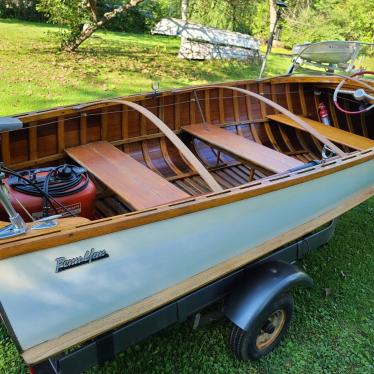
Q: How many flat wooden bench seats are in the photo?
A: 3